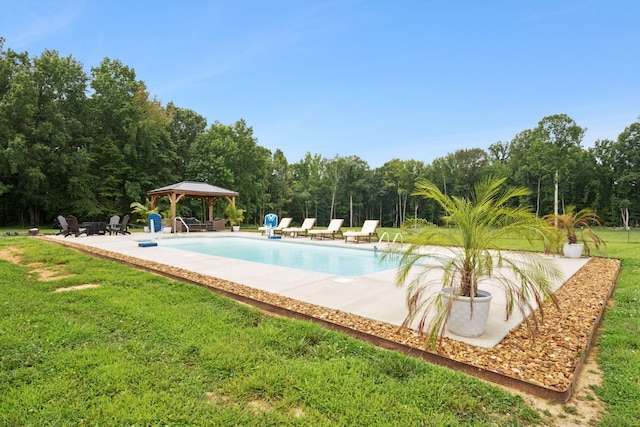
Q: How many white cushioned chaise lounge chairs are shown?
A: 4